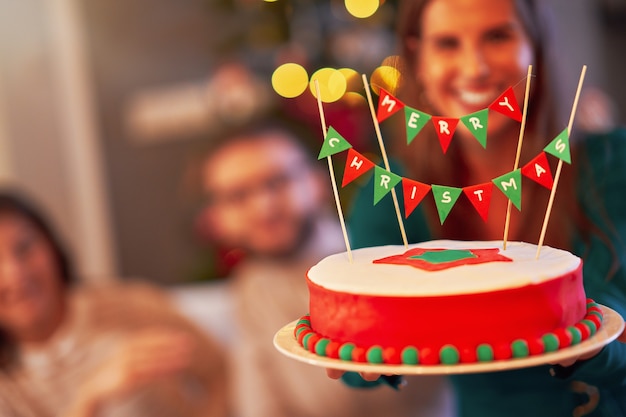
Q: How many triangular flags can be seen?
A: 14